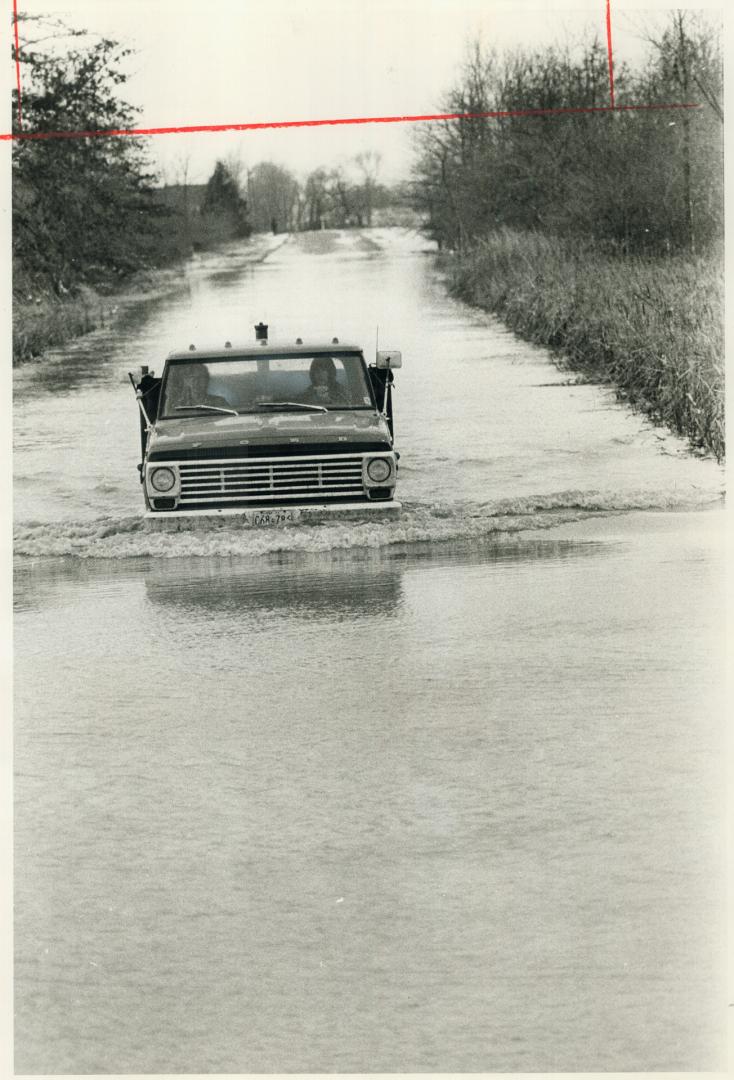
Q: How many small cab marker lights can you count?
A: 5